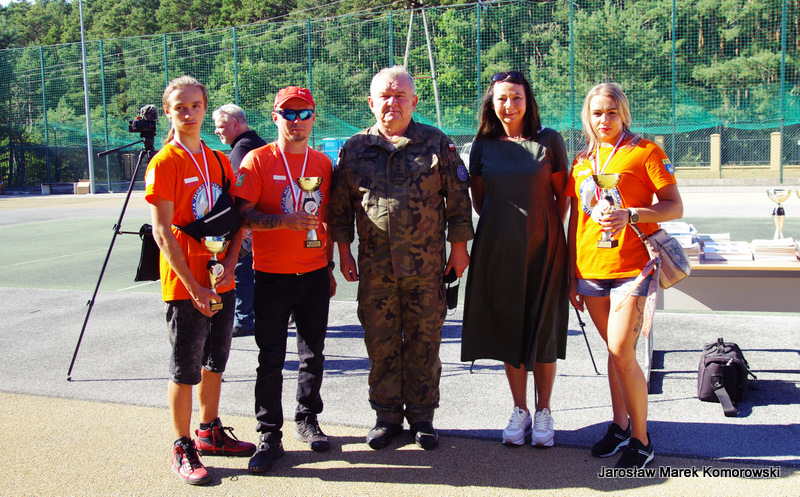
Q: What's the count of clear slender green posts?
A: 10